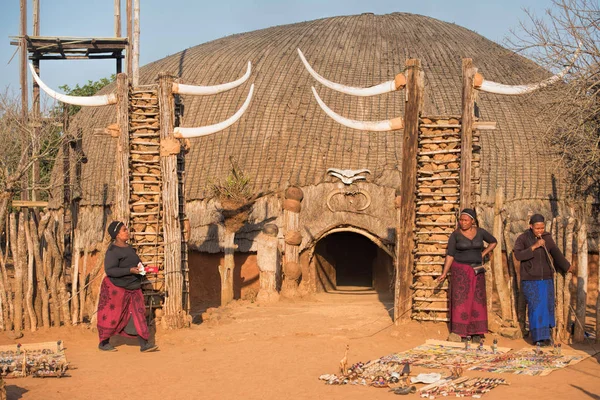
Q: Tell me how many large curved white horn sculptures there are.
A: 6